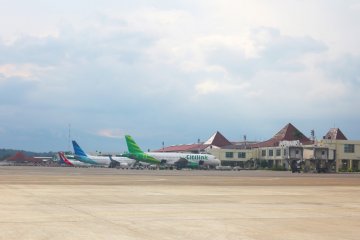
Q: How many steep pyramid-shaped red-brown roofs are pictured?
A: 3